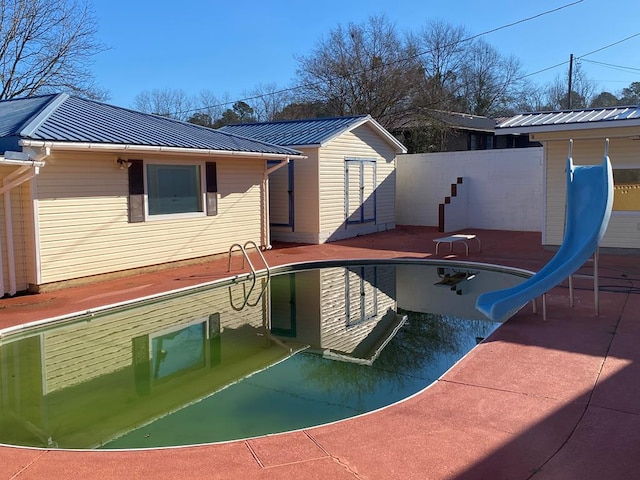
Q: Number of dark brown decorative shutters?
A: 2